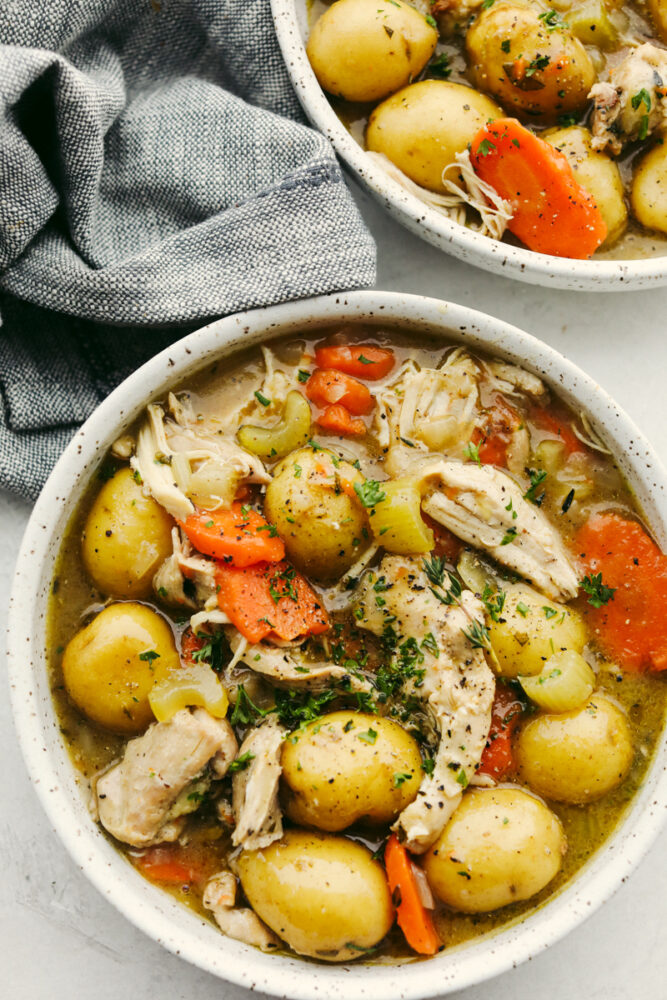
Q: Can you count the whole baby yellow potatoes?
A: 13